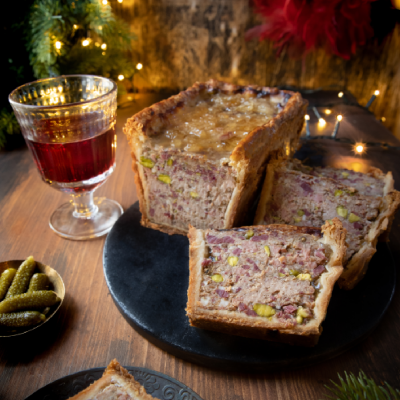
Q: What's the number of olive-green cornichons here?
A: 5